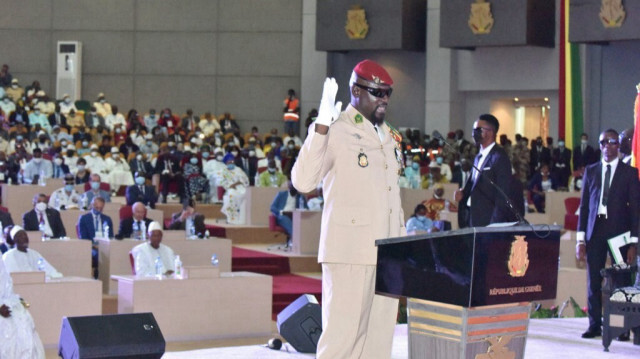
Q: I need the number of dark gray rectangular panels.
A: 3